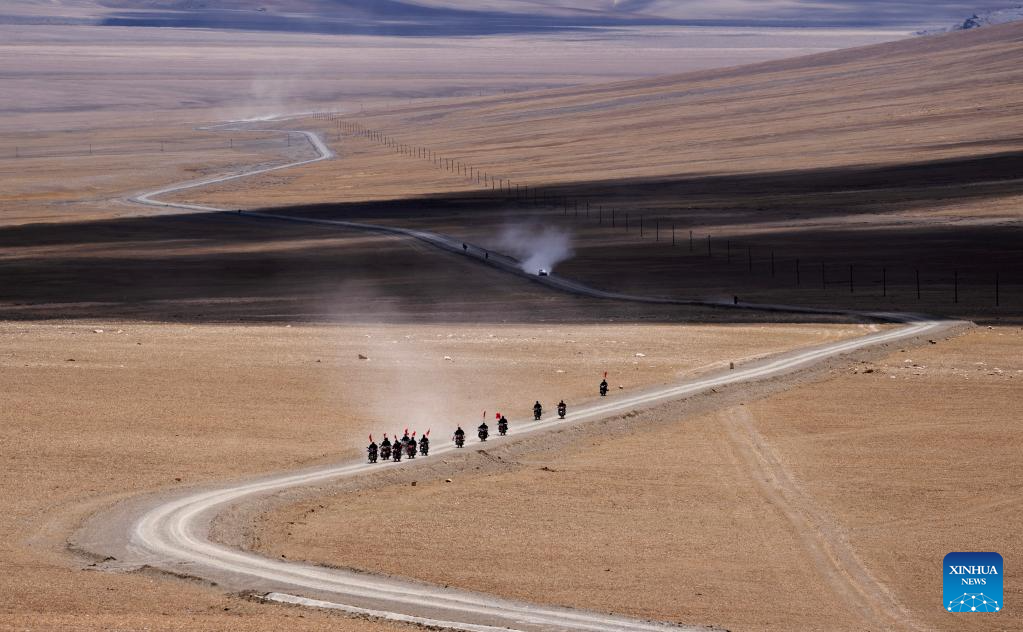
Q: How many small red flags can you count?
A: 9